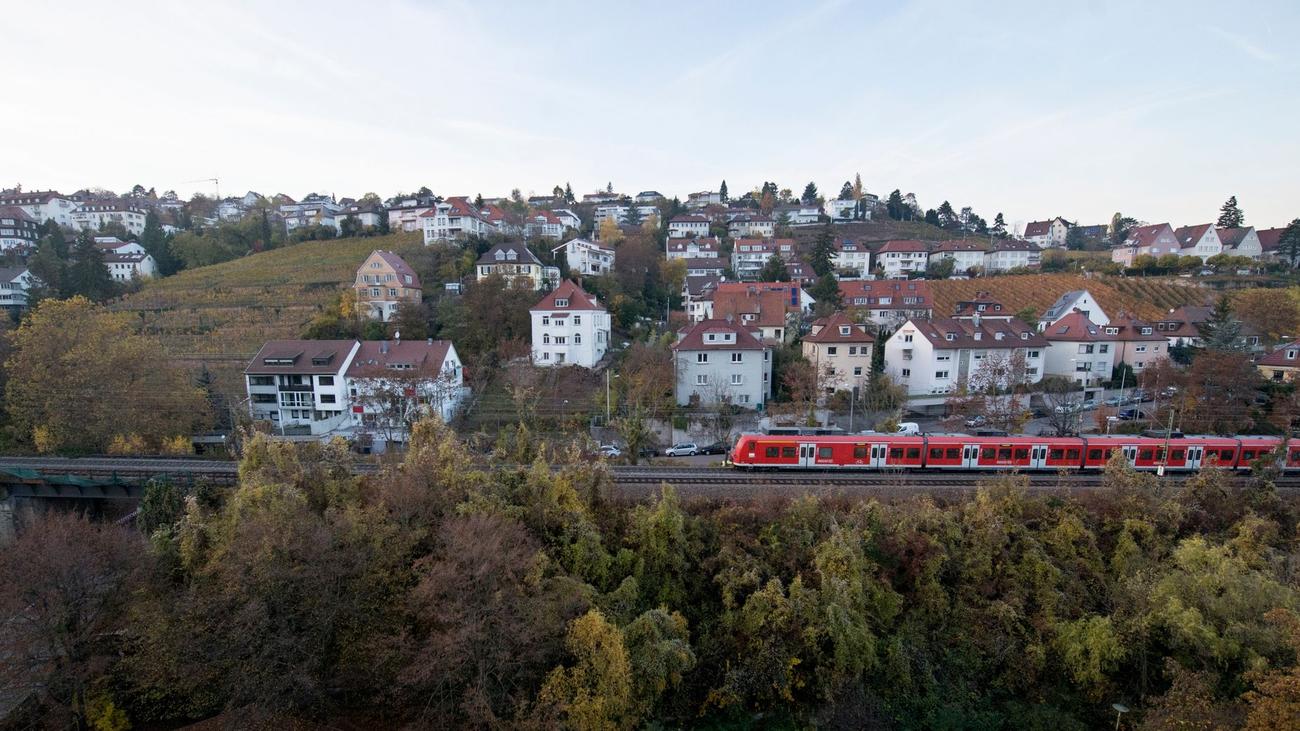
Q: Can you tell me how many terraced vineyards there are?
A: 2